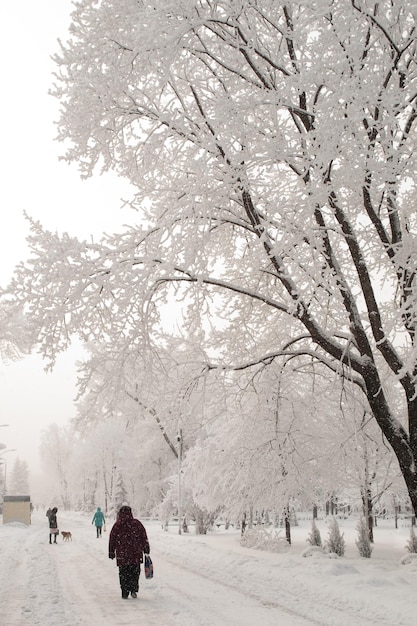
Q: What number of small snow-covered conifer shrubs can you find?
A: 4